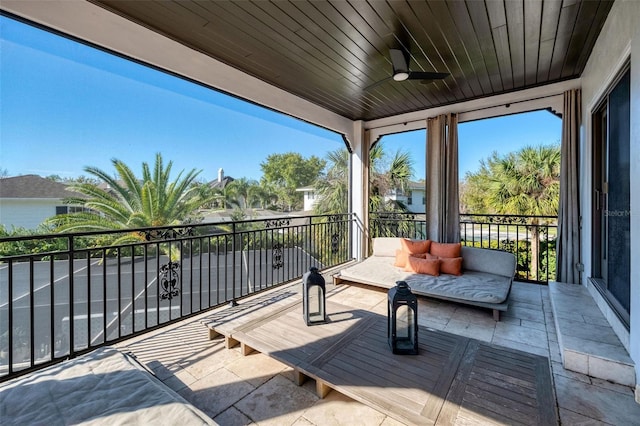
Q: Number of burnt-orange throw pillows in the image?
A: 5